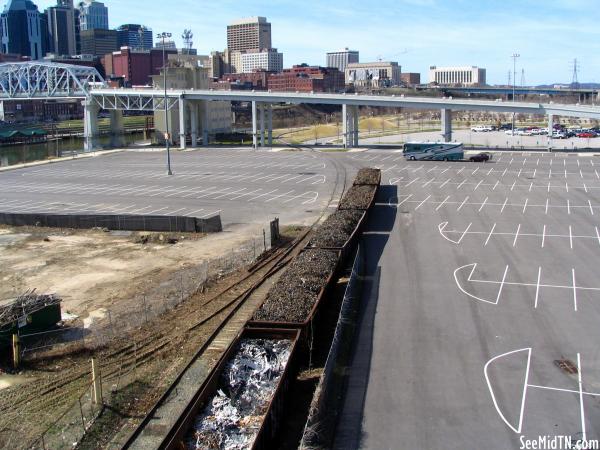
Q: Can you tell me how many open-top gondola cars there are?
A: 5